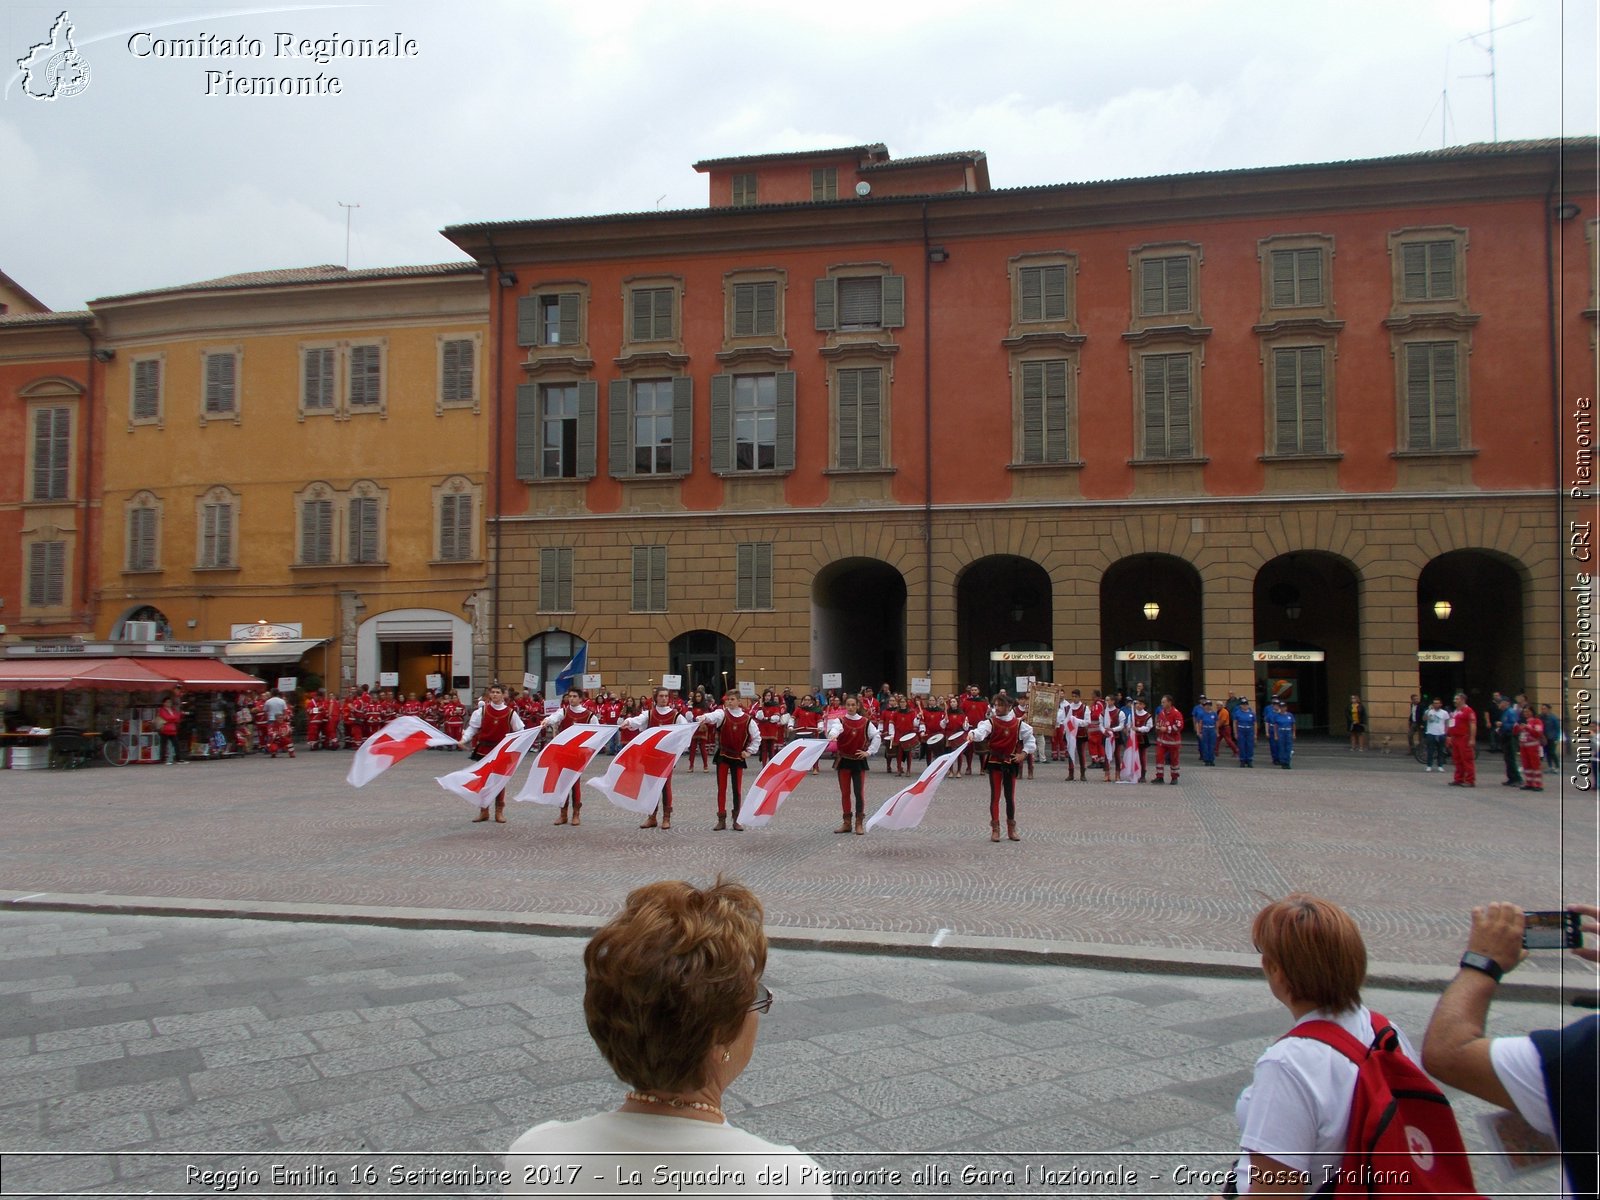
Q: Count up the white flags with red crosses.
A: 6